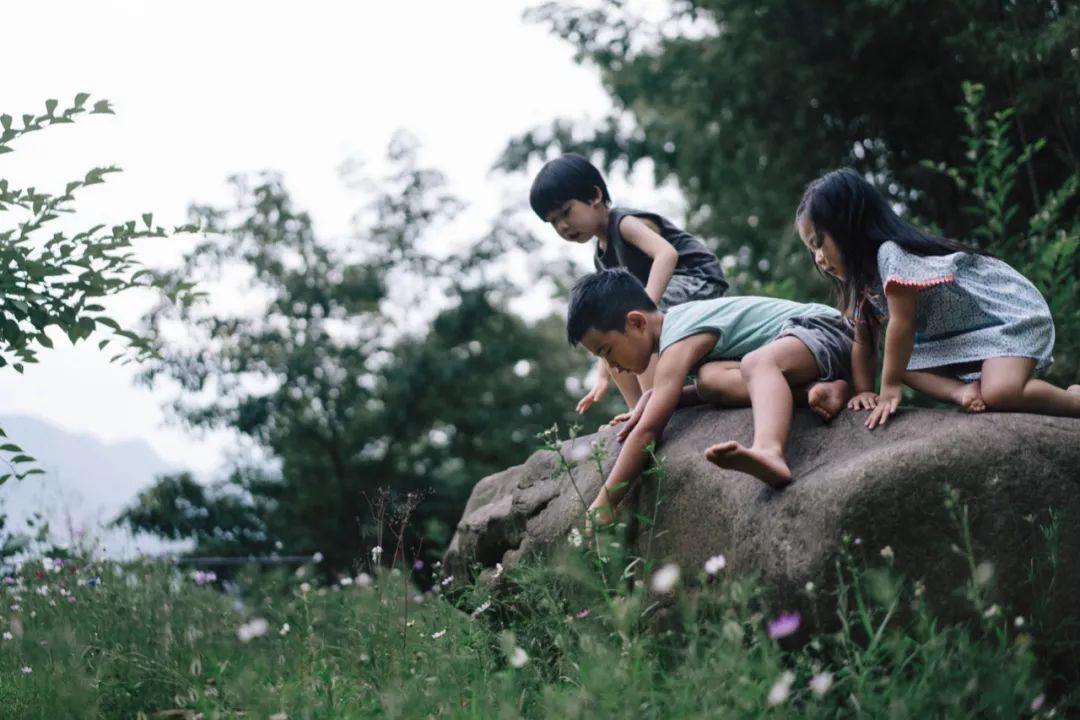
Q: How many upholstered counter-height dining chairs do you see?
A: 0